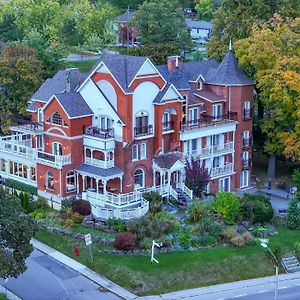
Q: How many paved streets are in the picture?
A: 2